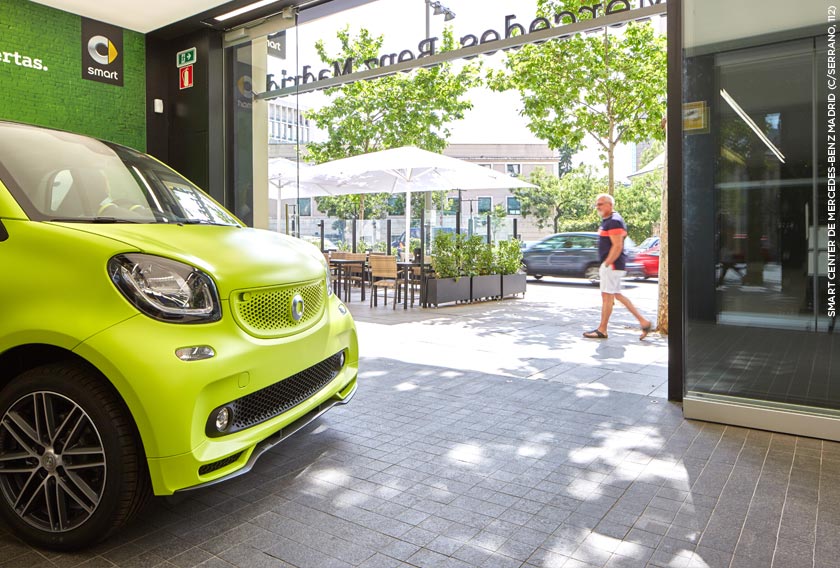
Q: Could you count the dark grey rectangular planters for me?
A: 3